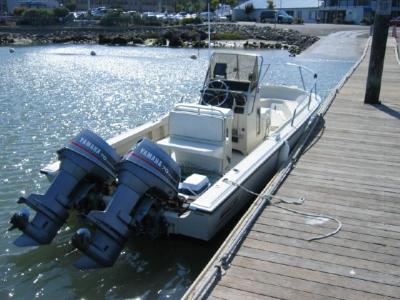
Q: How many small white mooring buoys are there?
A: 3